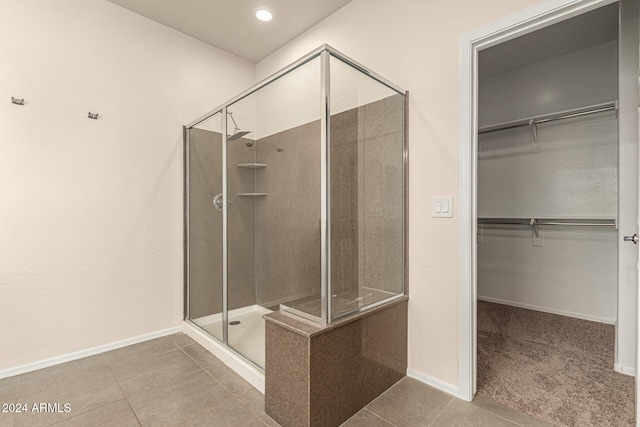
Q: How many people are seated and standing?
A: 0